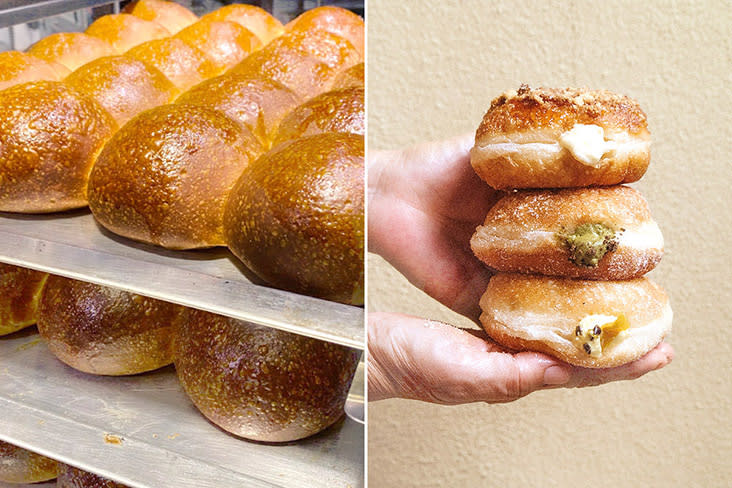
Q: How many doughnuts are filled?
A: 3